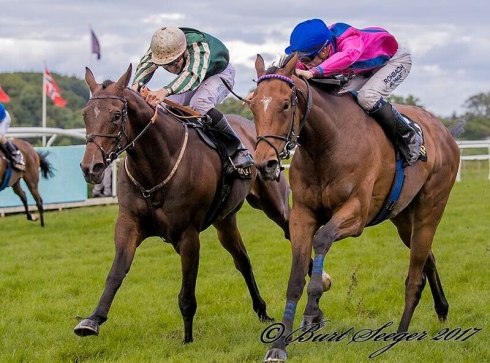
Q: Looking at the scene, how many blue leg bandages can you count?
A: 2